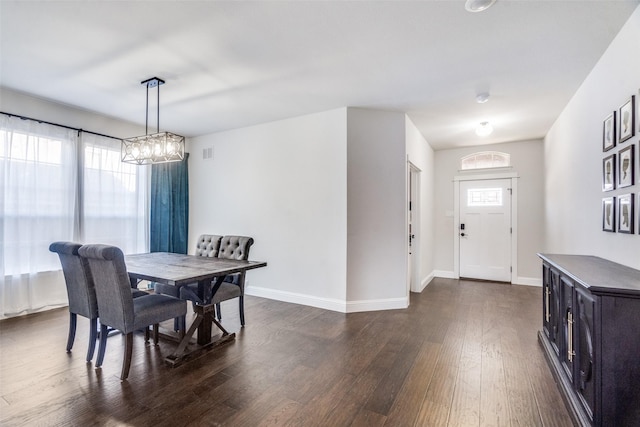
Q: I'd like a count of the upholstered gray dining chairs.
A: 4